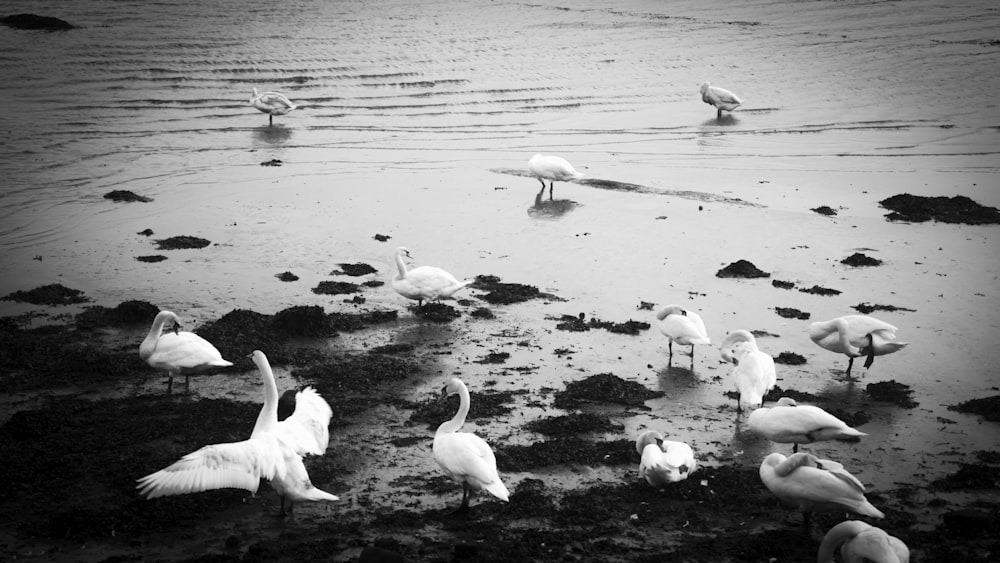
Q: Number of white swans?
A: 14